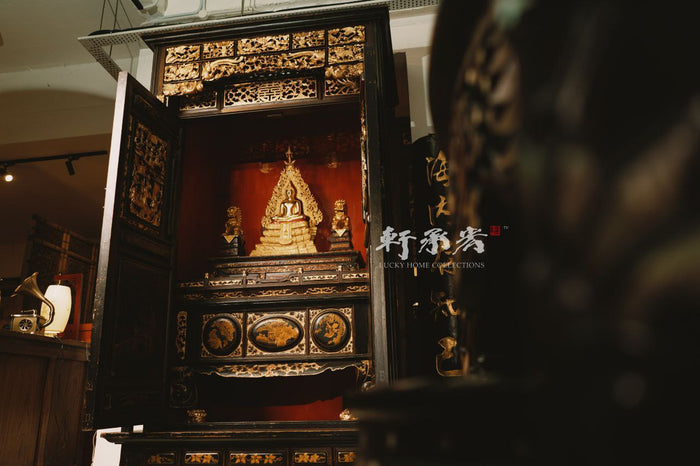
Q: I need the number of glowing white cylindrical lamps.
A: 1